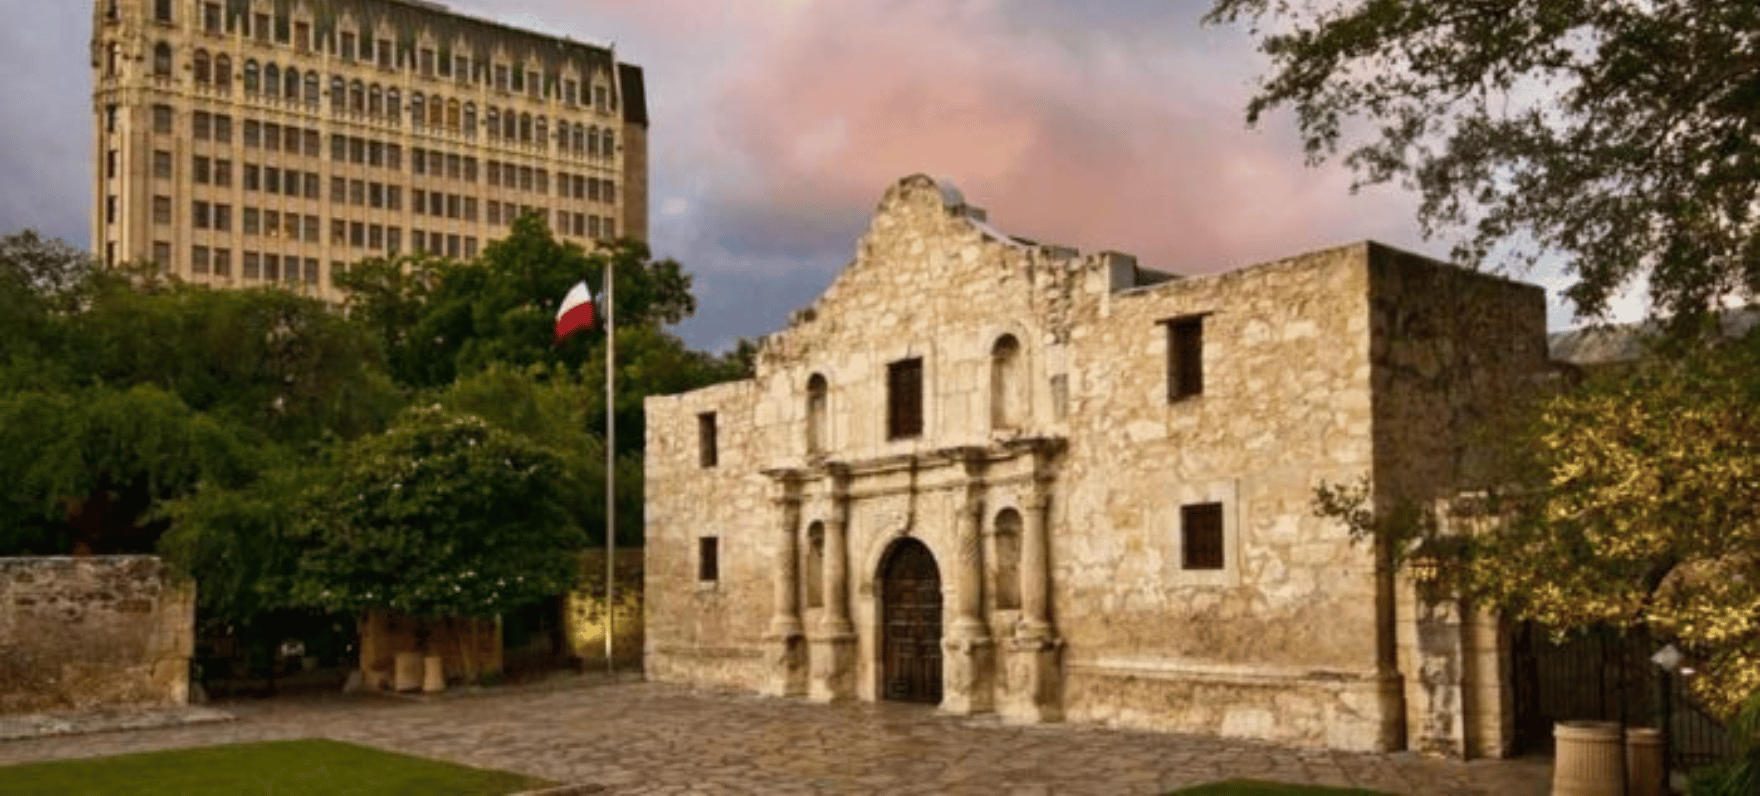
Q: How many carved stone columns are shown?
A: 4